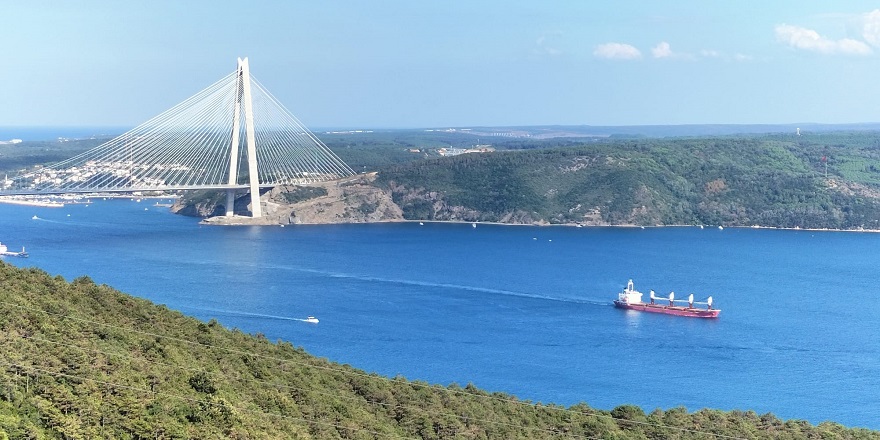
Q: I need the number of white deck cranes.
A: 4